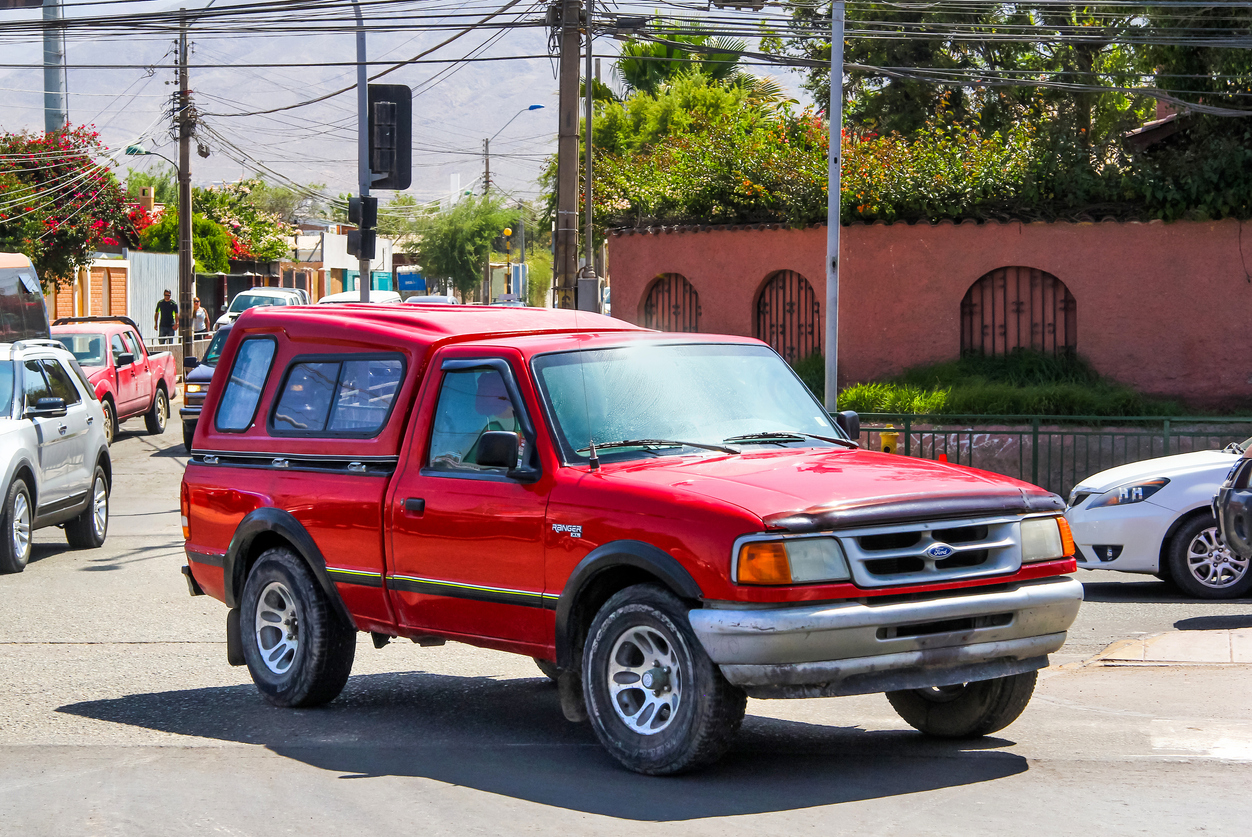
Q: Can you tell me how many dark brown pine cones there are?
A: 0